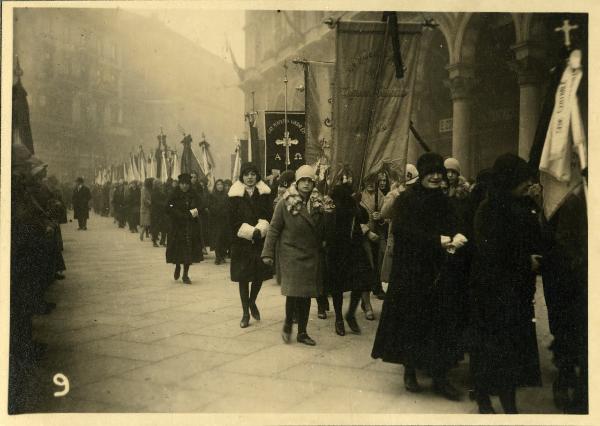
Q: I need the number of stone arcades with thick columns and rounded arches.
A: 1